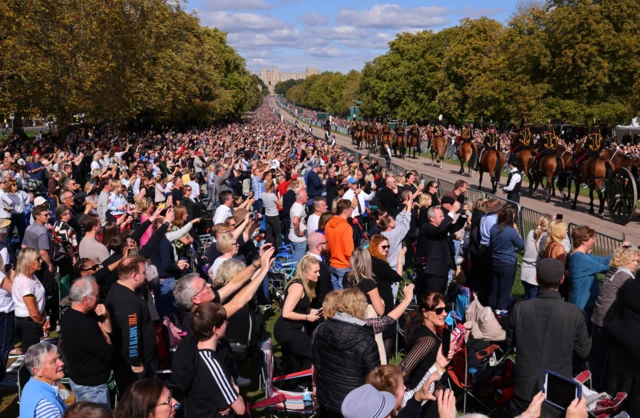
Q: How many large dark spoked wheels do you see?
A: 1